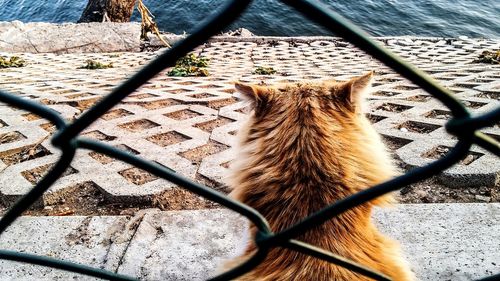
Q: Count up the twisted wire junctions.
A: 3